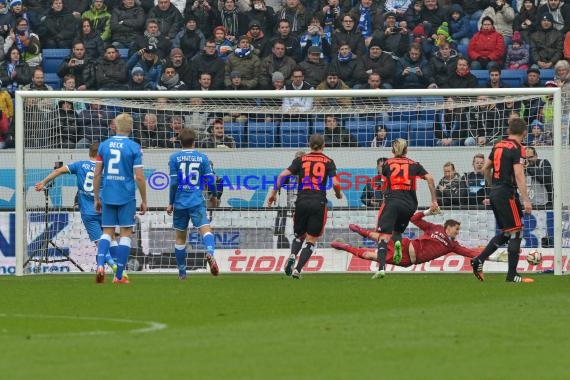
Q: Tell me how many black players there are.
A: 3